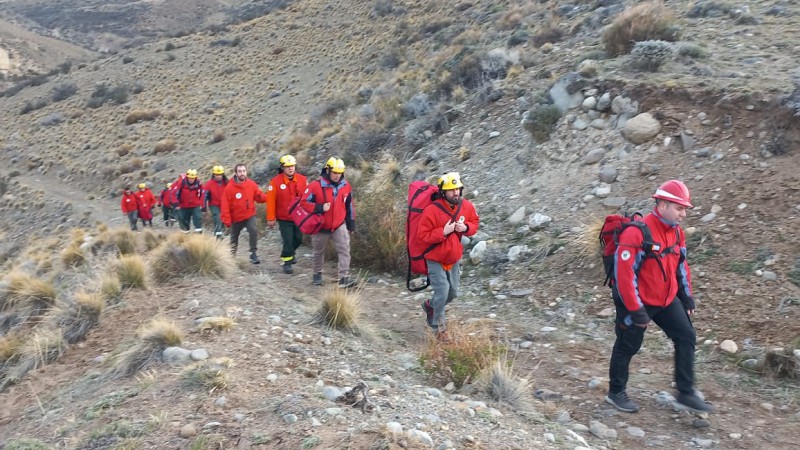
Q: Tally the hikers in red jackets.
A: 10